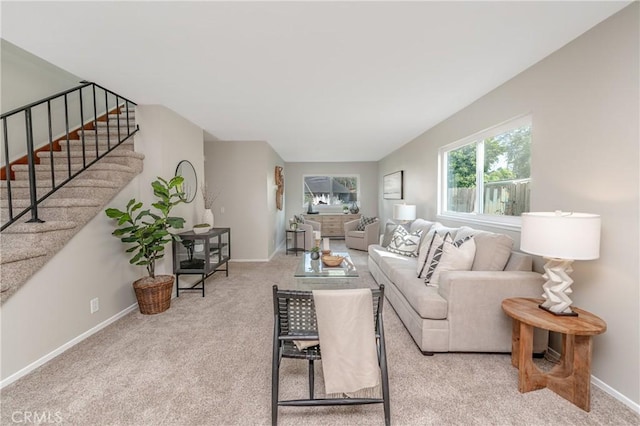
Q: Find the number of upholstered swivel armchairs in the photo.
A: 2